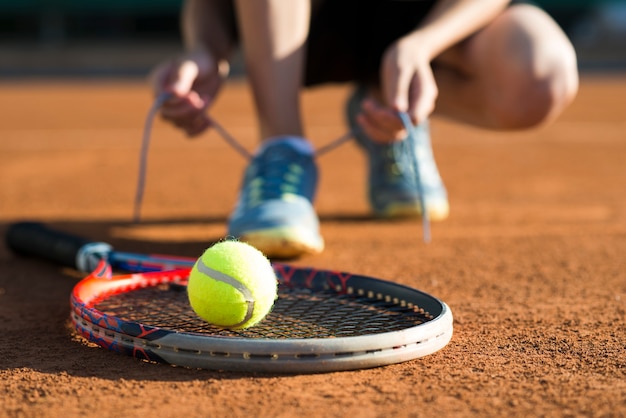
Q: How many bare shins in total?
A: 2